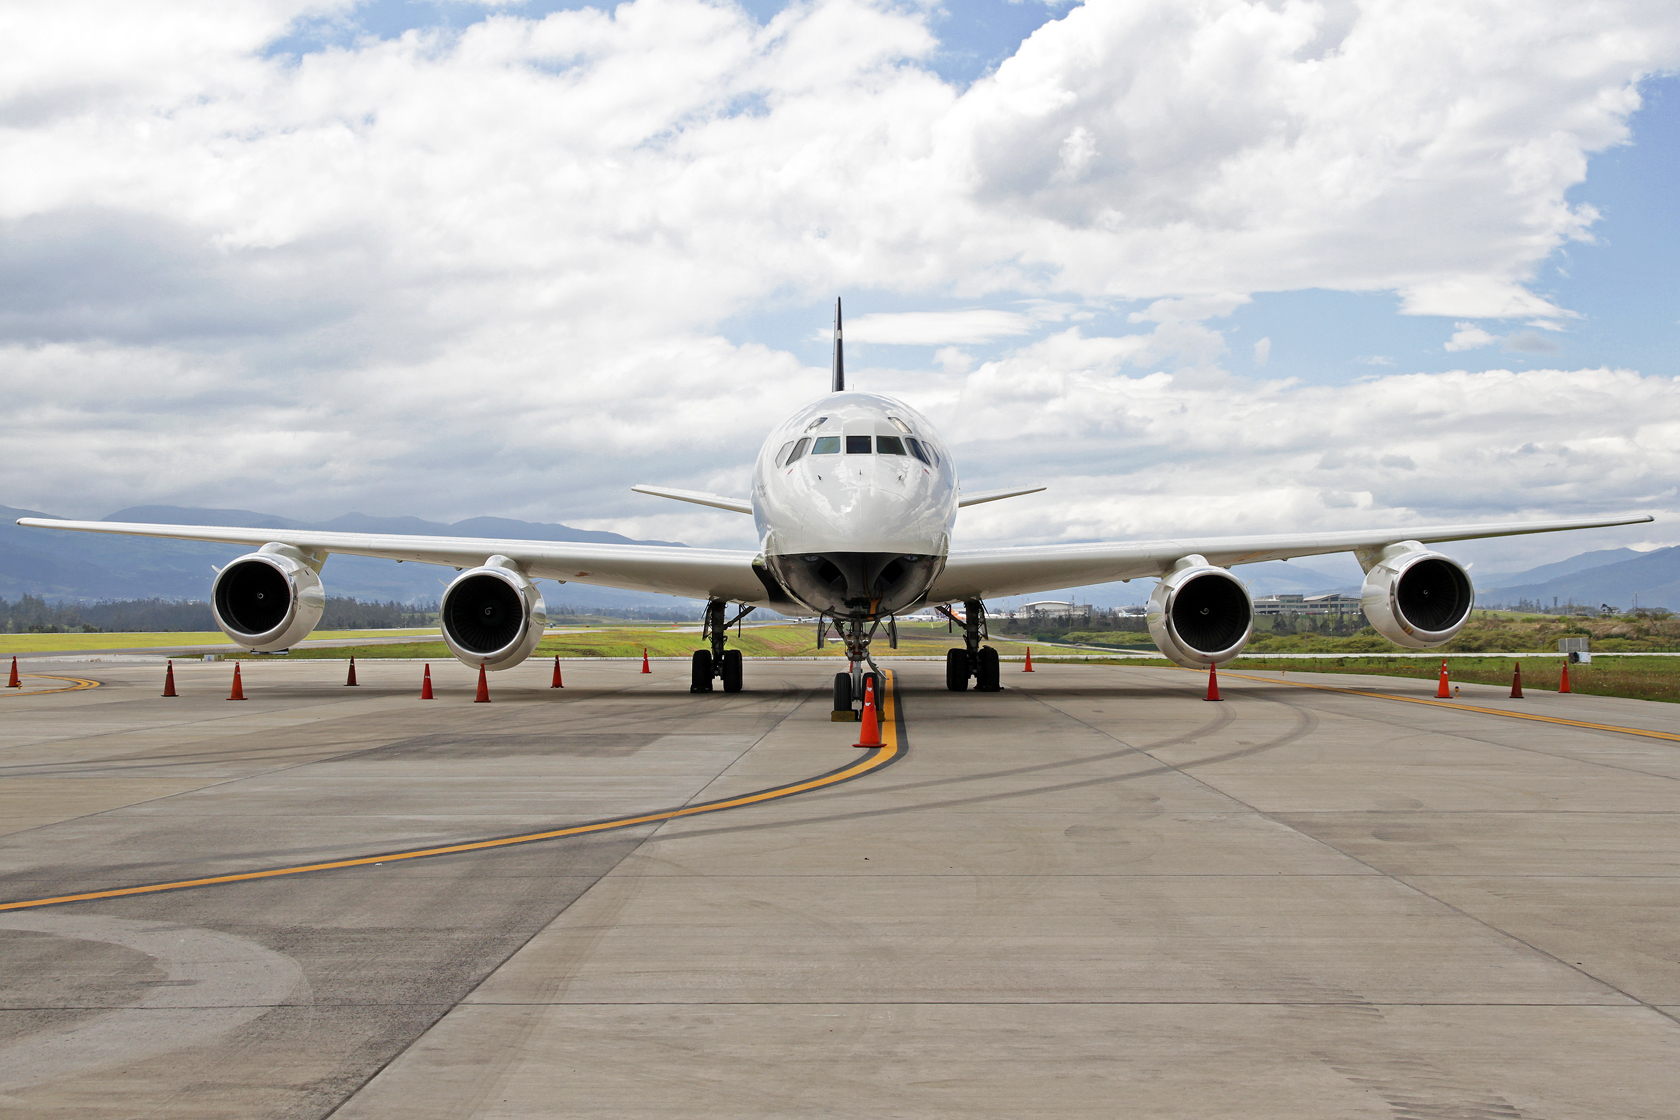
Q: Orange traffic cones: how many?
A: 14